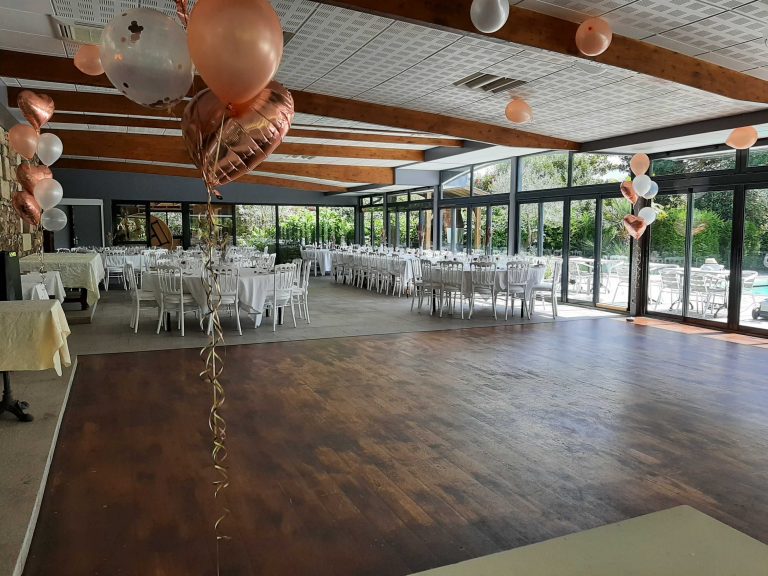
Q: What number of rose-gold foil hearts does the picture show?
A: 6